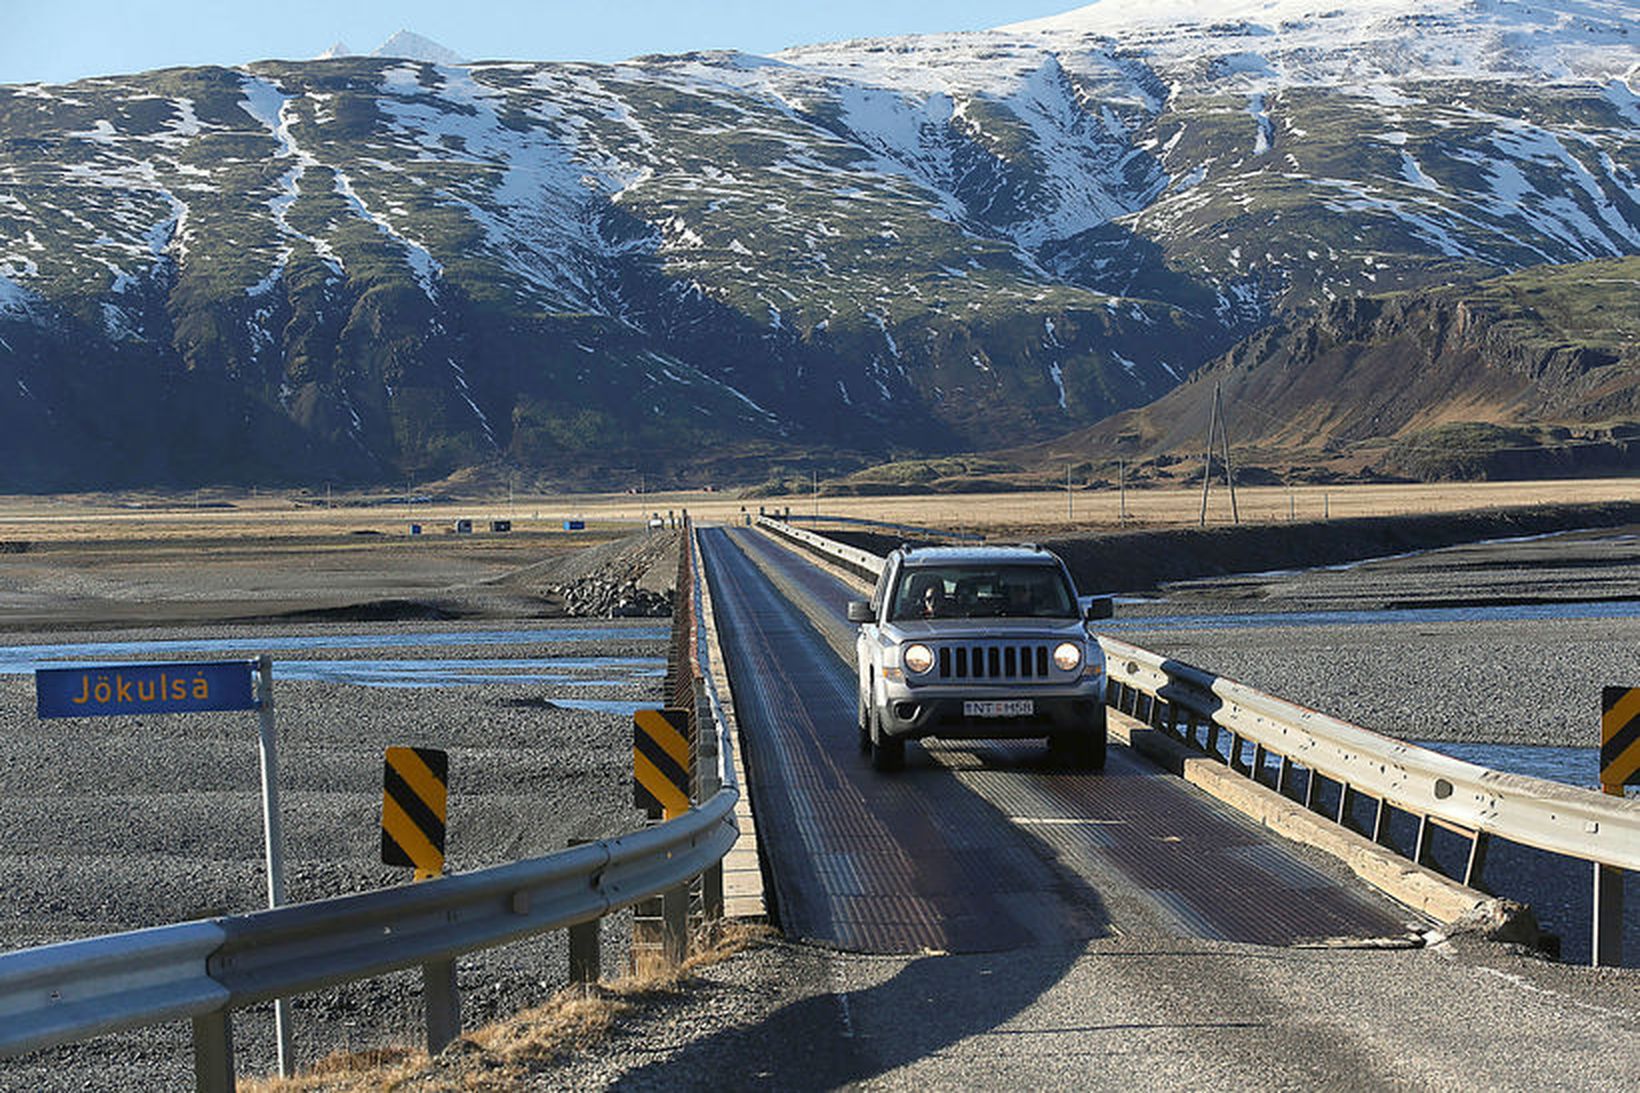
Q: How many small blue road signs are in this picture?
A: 1